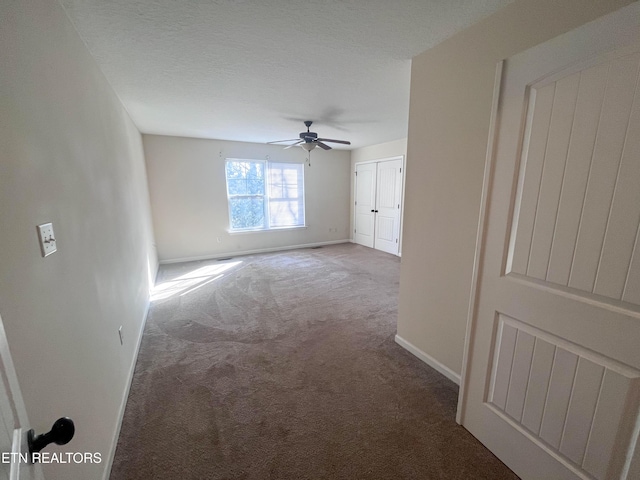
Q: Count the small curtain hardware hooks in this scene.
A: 3